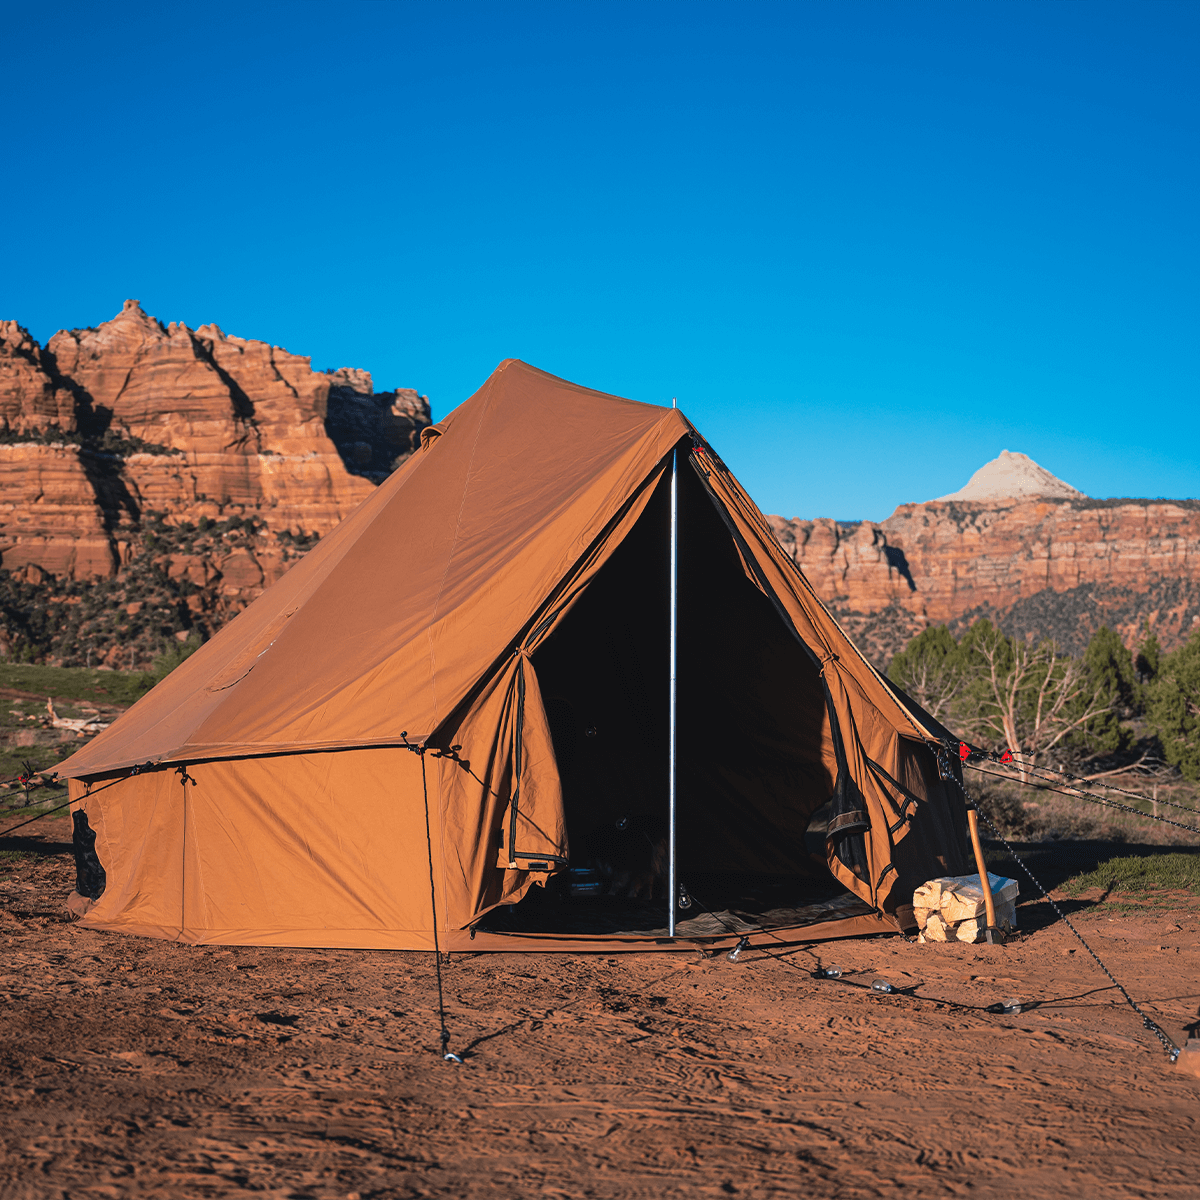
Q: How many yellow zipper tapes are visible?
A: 0